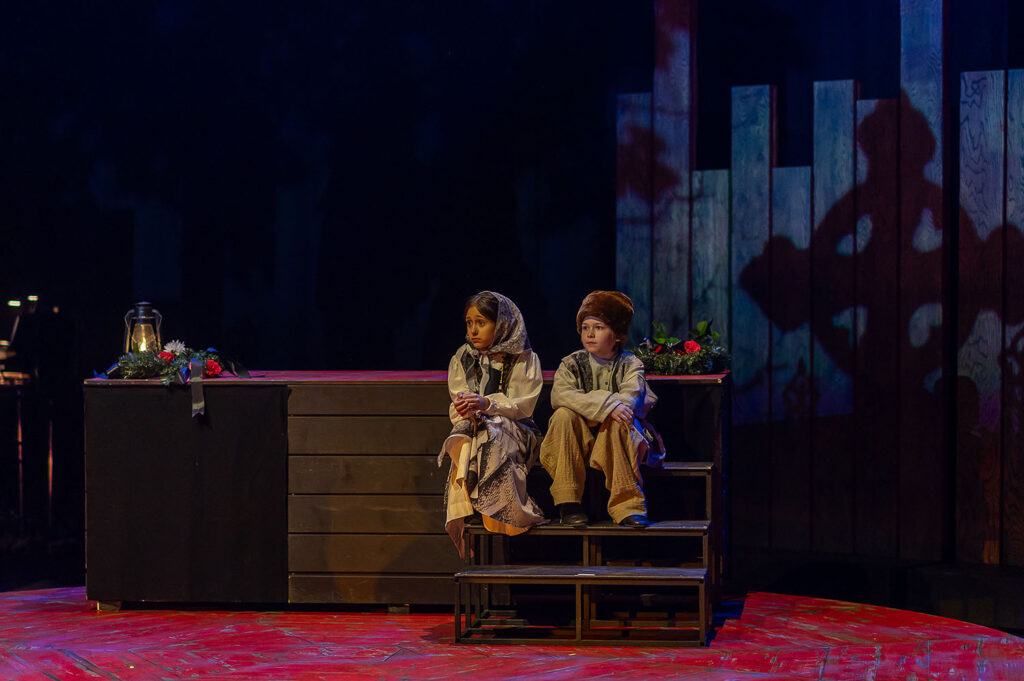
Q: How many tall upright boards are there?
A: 10